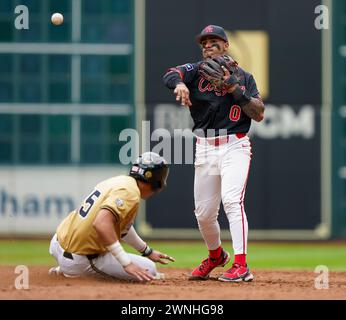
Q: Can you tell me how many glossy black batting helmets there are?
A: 1